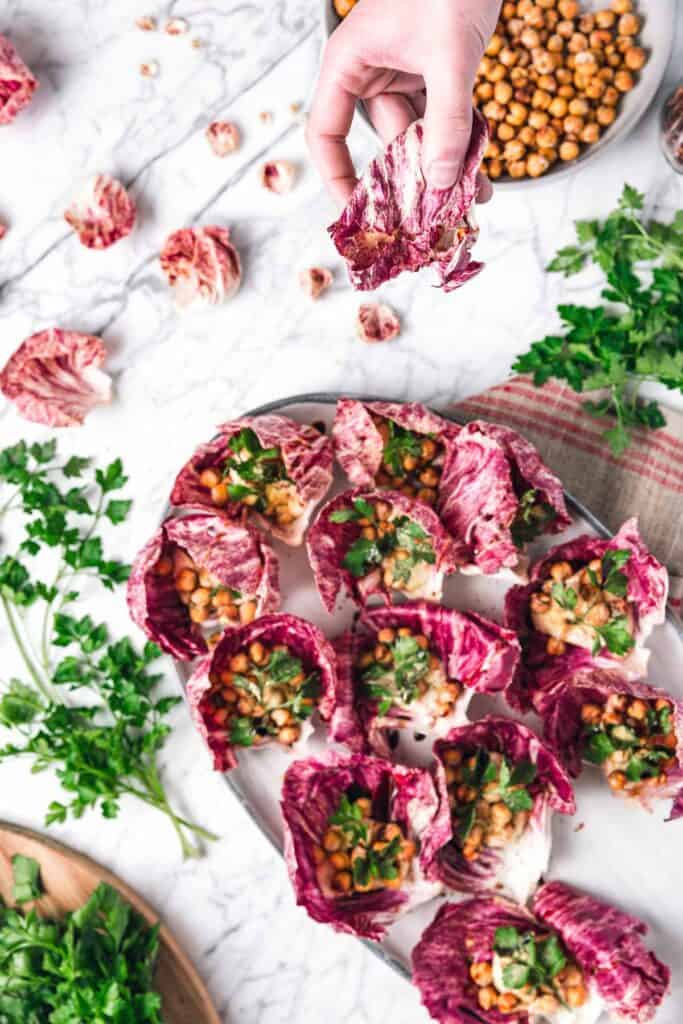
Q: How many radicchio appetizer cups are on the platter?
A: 12